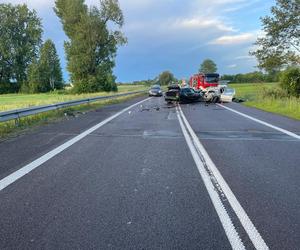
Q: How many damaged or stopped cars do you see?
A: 3